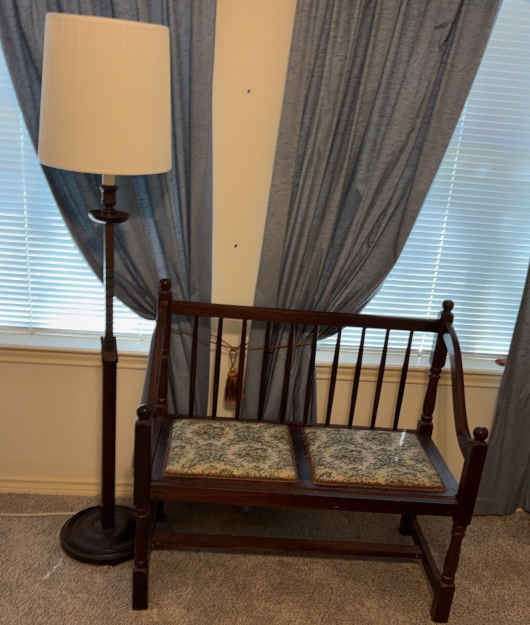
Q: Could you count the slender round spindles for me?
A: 10